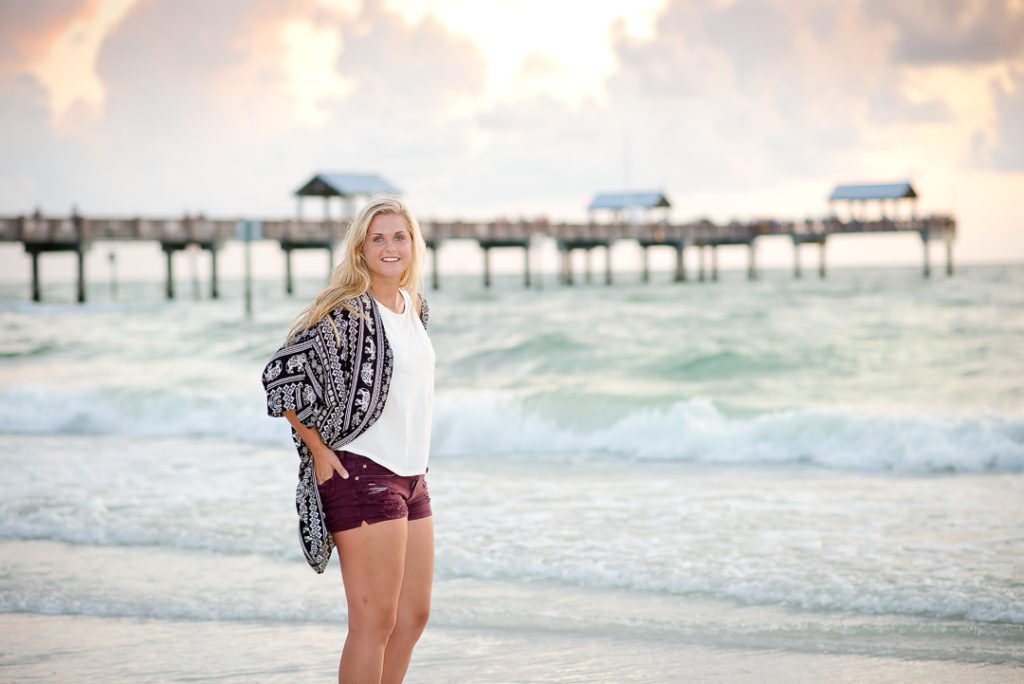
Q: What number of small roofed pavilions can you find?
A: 3